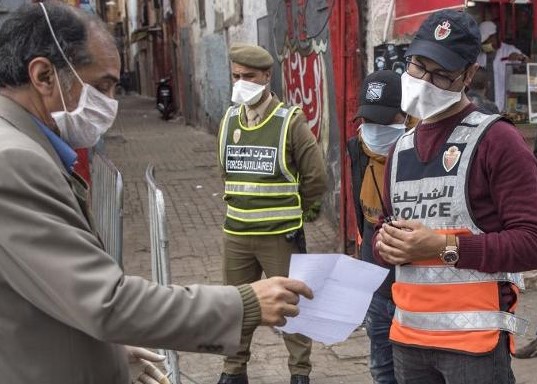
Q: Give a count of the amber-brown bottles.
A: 0